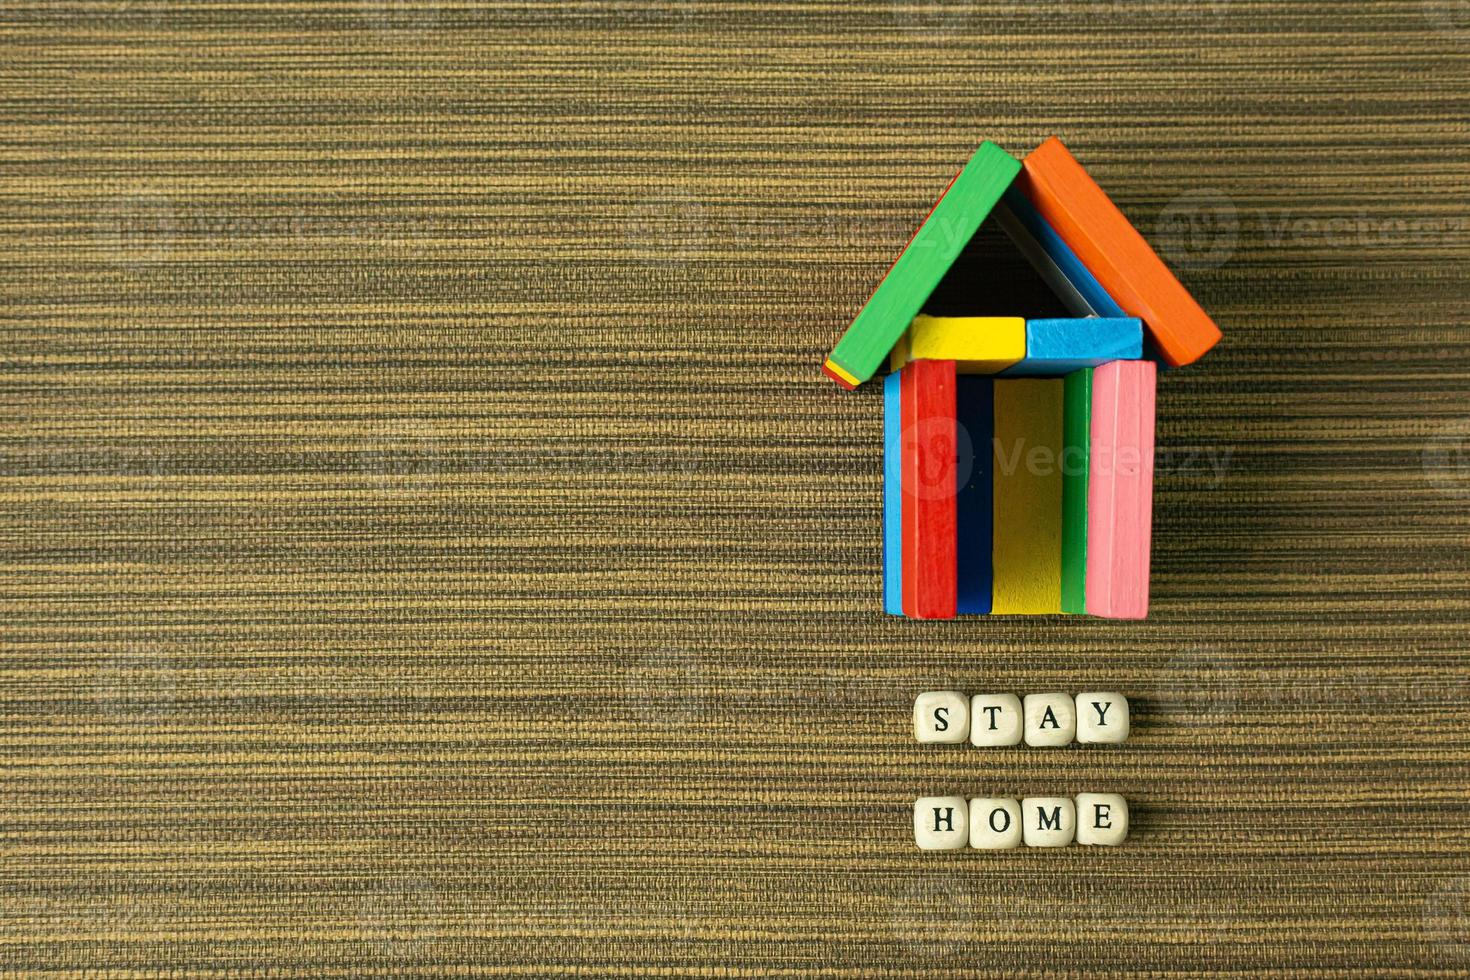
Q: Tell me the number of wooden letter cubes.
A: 8